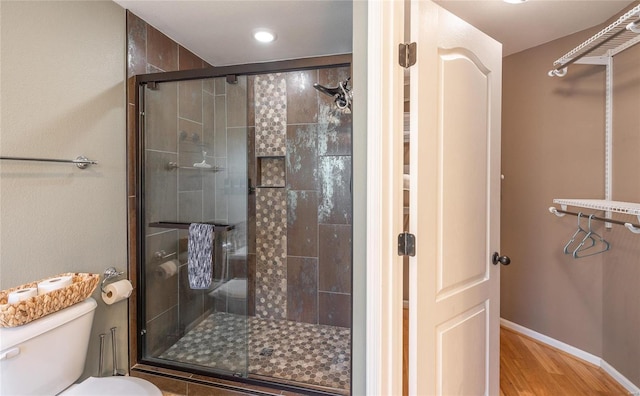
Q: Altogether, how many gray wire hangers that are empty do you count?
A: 2